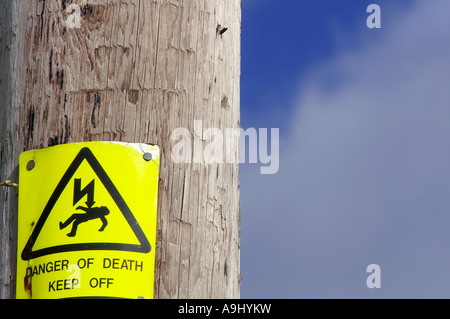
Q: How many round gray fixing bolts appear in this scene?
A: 2